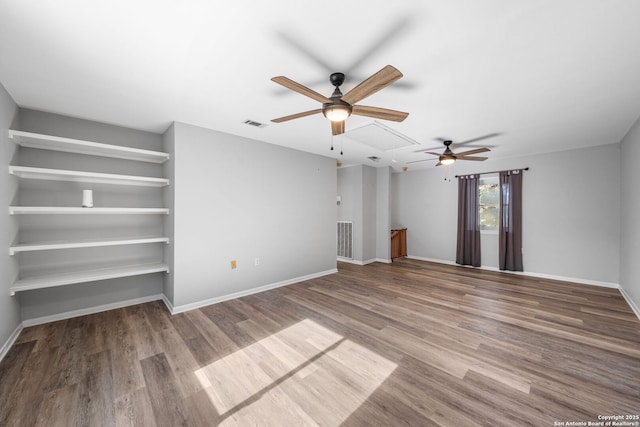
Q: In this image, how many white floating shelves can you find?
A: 5